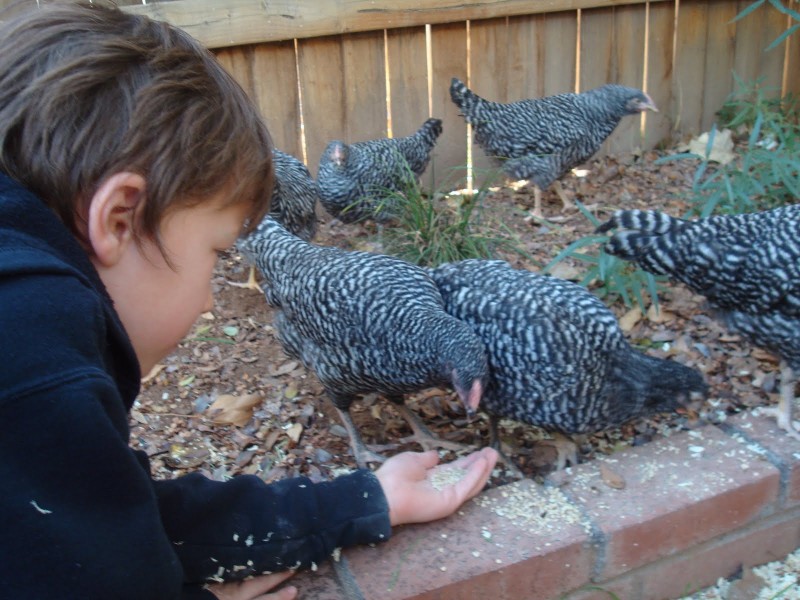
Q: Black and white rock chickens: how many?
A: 6